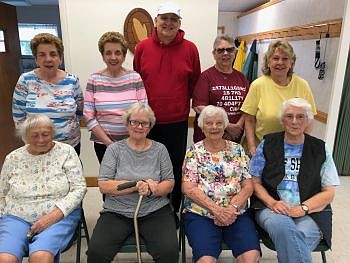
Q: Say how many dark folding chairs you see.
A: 4